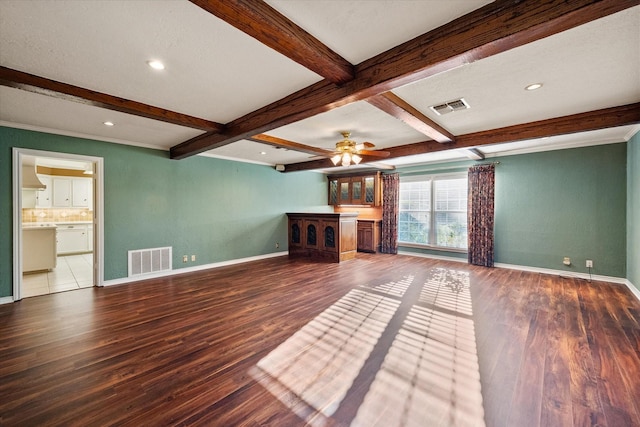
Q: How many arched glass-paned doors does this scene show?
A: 3